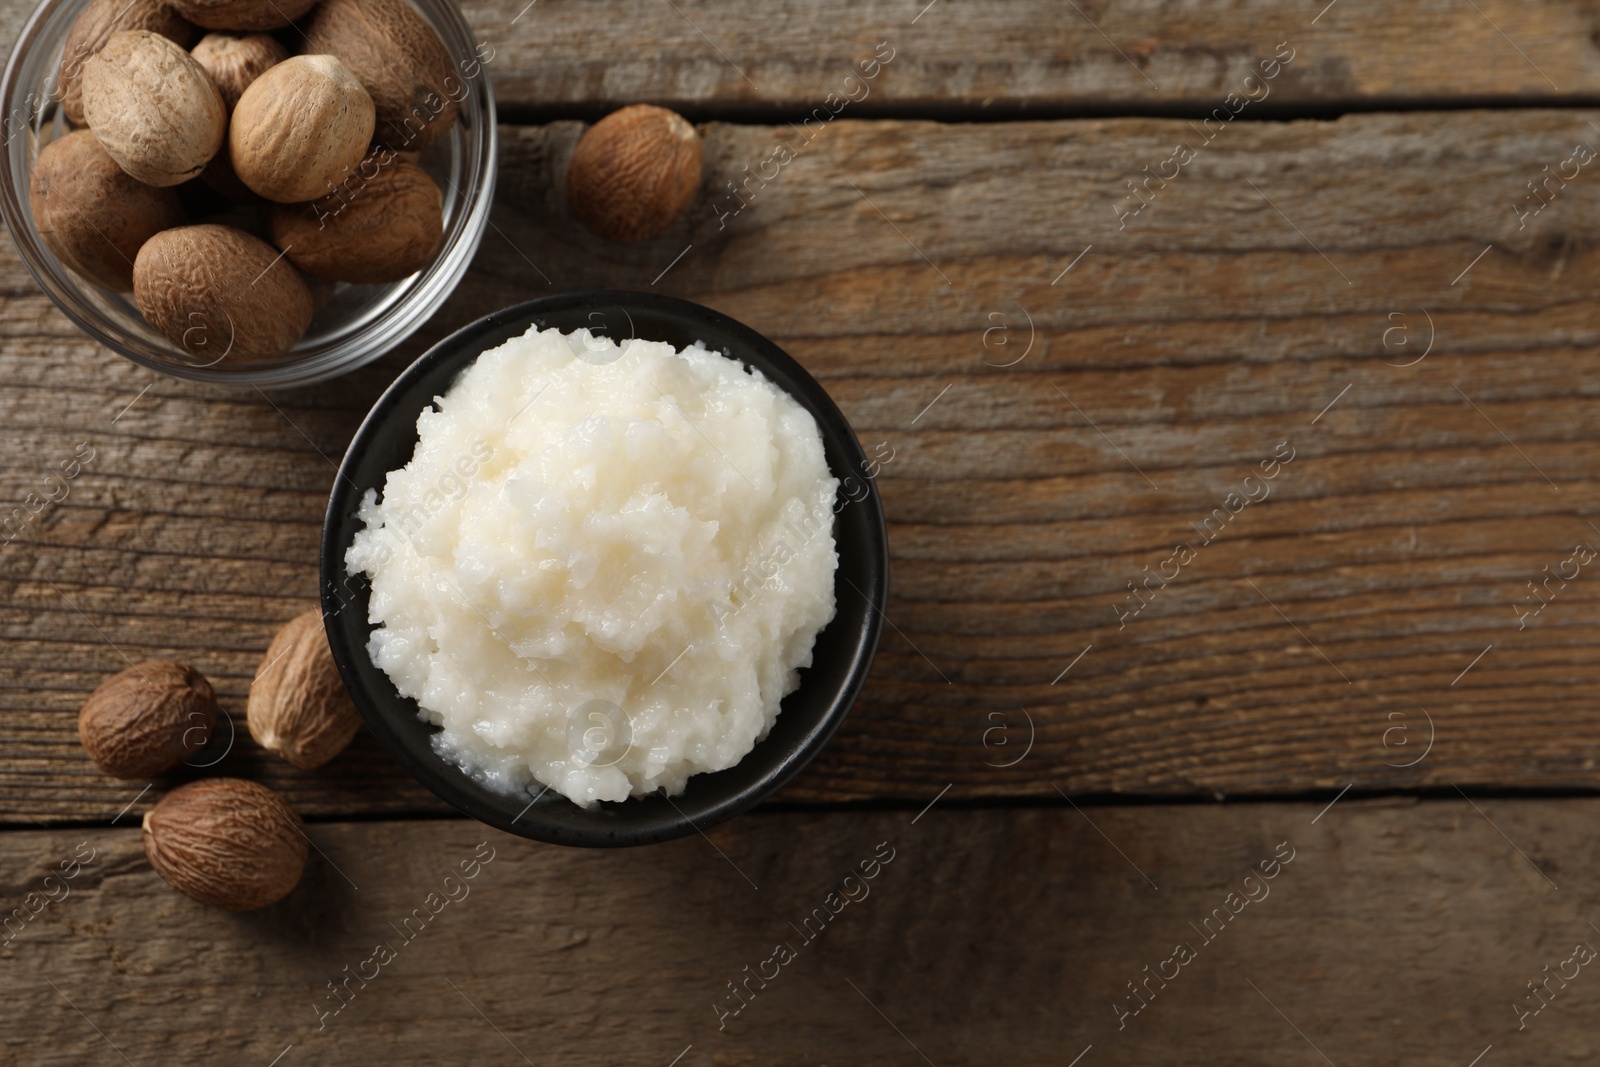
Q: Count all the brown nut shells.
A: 13